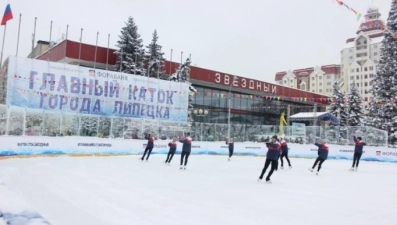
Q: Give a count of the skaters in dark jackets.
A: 8